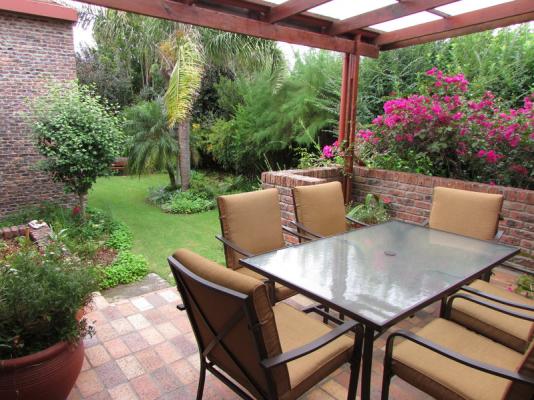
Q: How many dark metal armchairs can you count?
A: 6